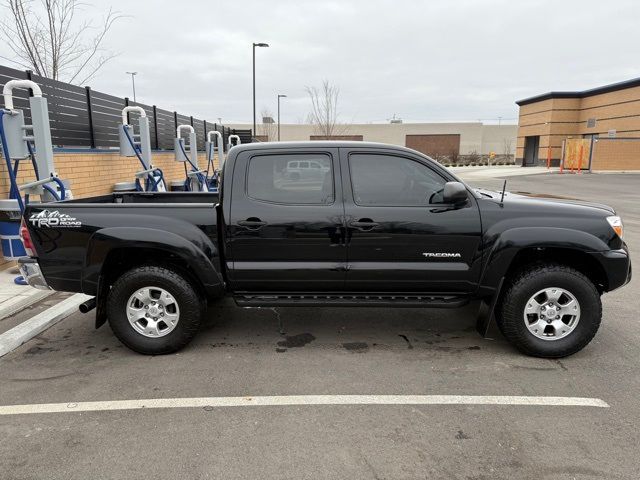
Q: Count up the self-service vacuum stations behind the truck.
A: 5